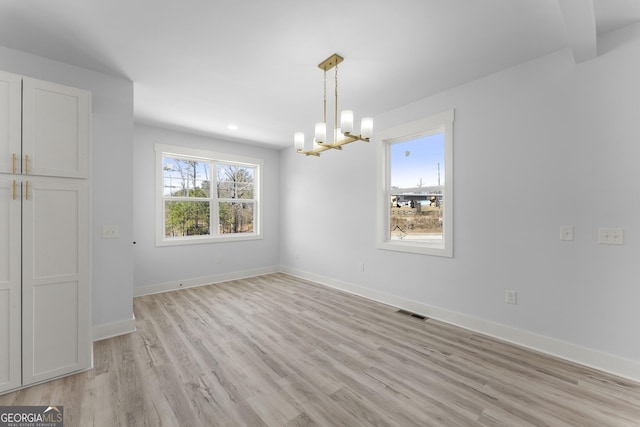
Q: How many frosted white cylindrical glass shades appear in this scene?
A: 6